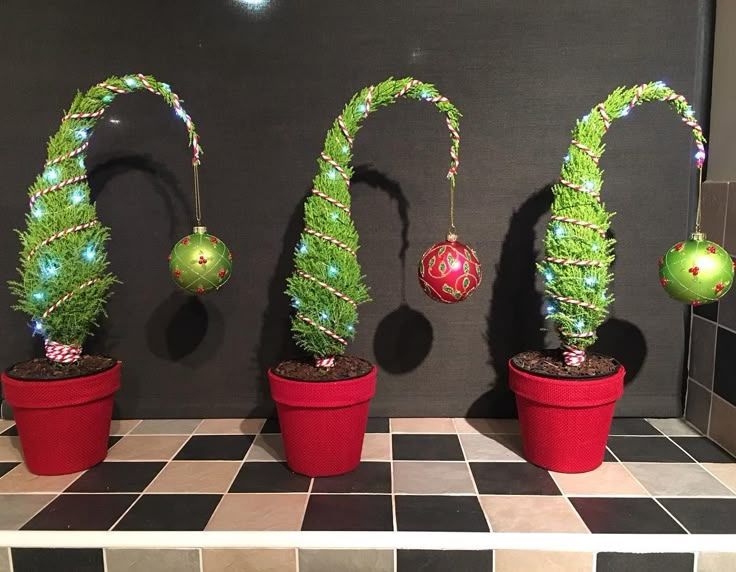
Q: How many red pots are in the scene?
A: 3